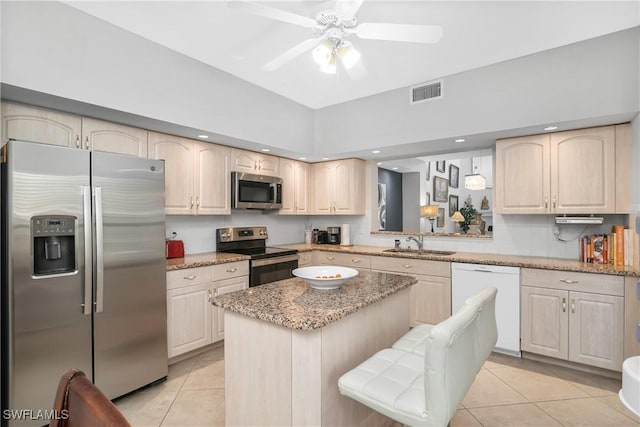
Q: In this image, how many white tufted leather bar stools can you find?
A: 2